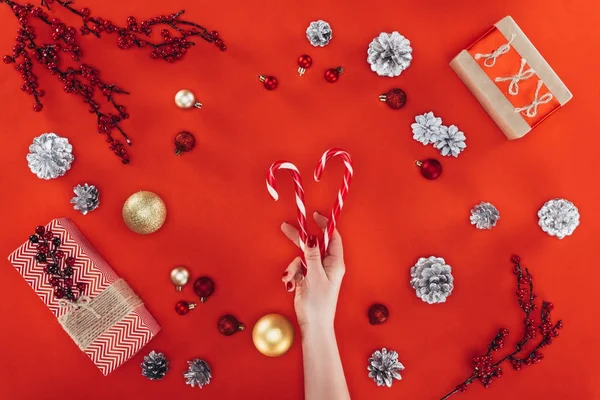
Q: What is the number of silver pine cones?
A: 12